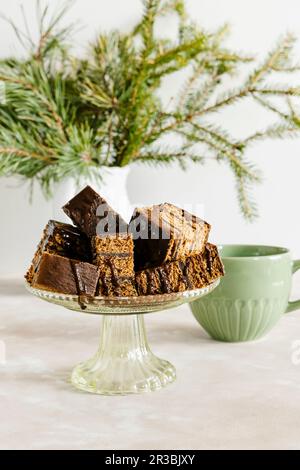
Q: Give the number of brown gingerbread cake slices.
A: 6